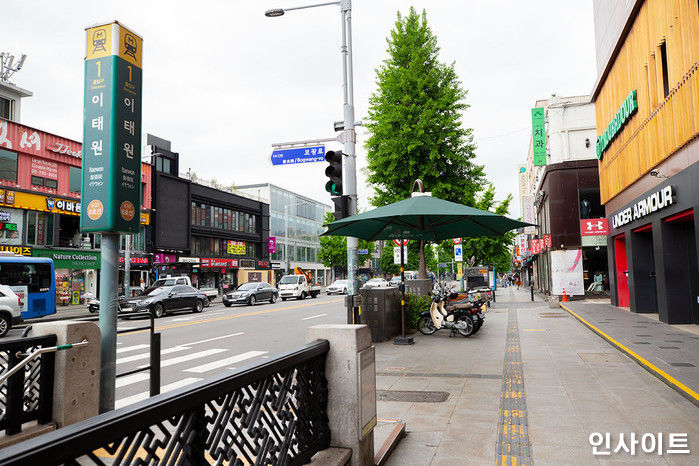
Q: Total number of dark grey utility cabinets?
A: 2